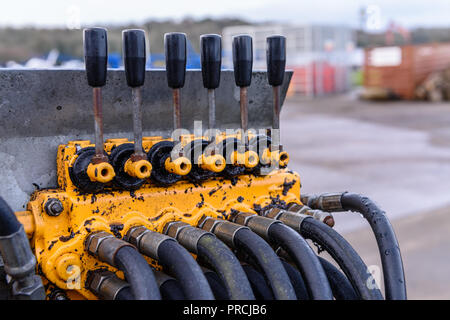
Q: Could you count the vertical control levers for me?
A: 6